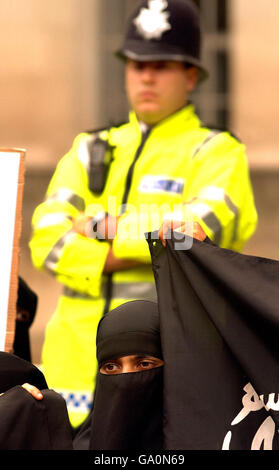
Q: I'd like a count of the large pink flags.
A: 0